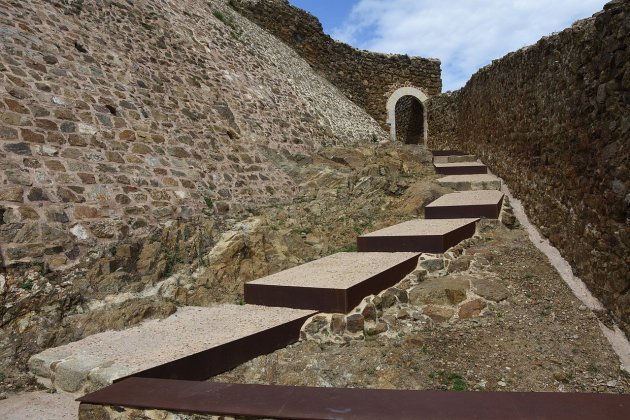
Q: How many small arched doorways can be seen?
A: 1